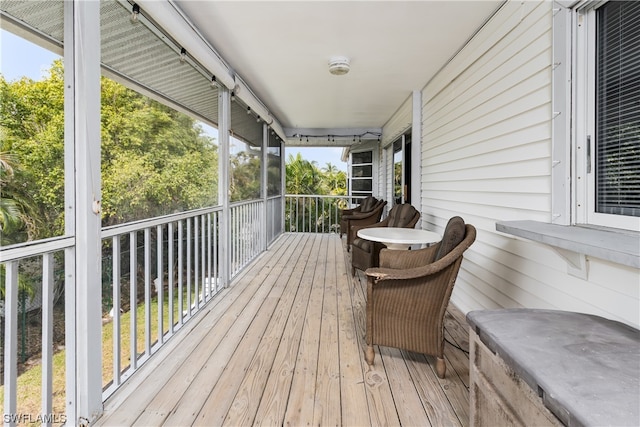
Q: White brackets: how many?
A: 1